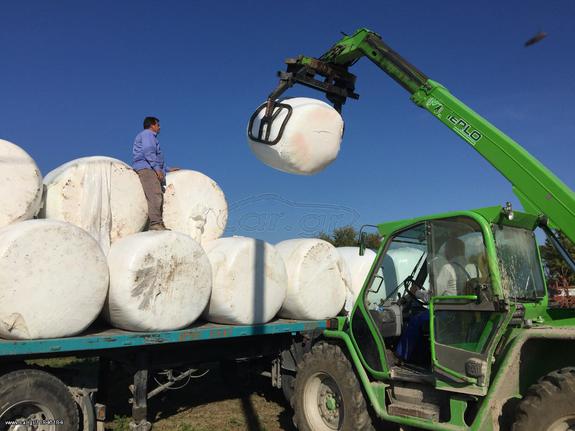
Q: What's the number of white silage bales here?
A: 10